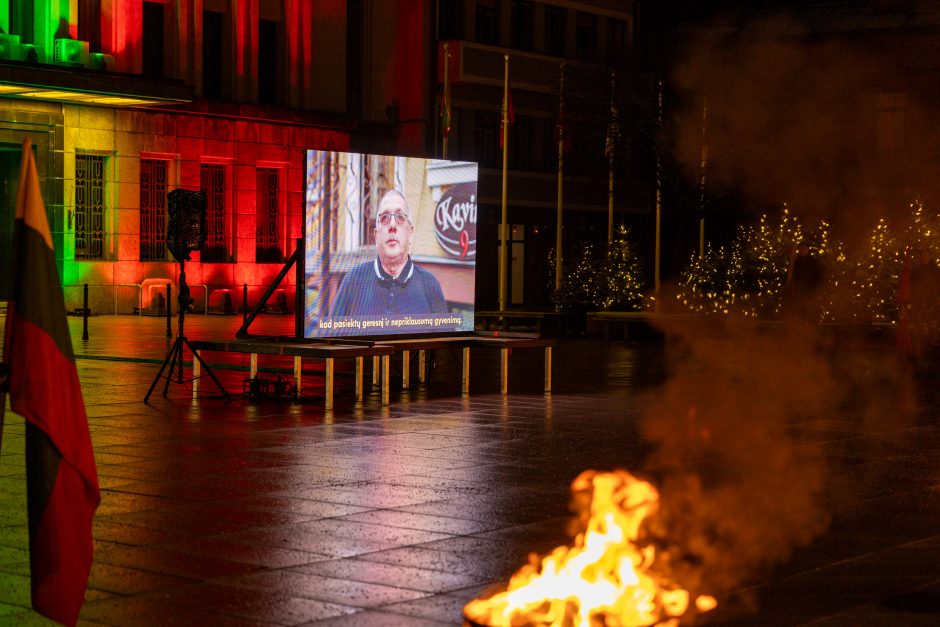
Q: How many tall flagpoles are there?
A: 6